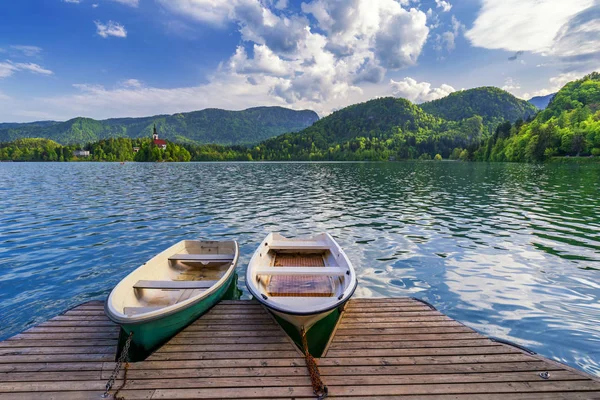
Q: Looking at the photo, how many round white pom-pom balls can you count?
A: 0